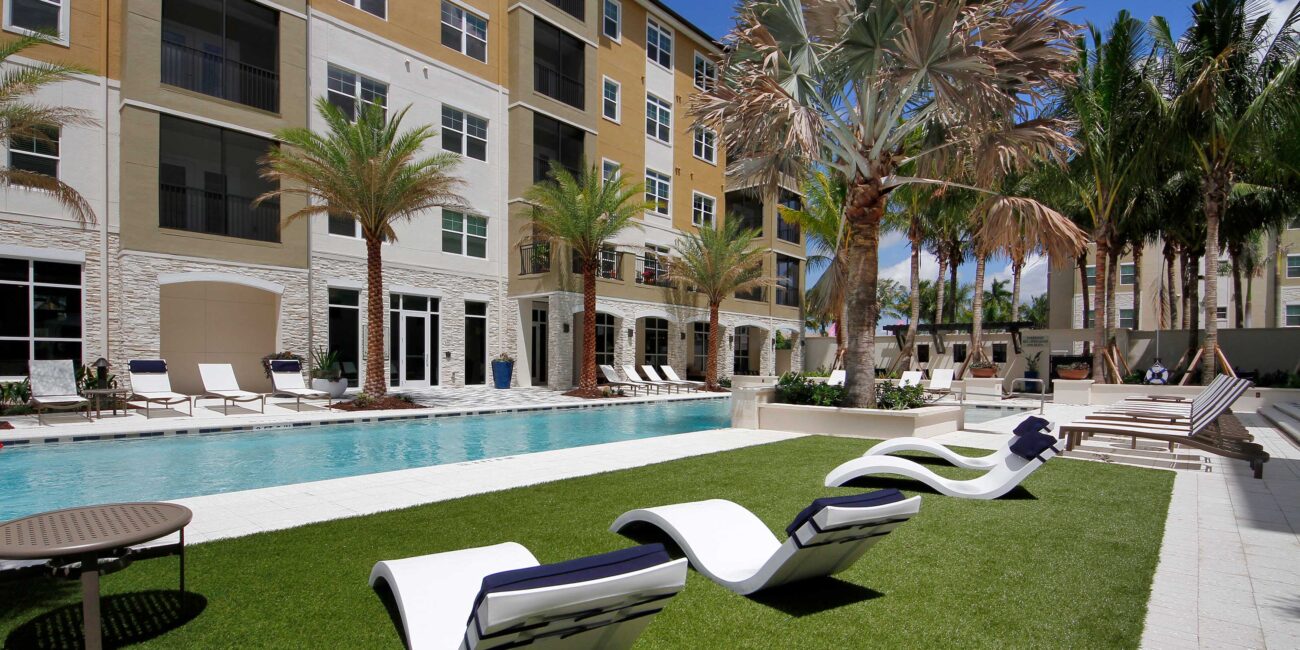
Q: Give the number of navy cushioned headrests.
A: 6